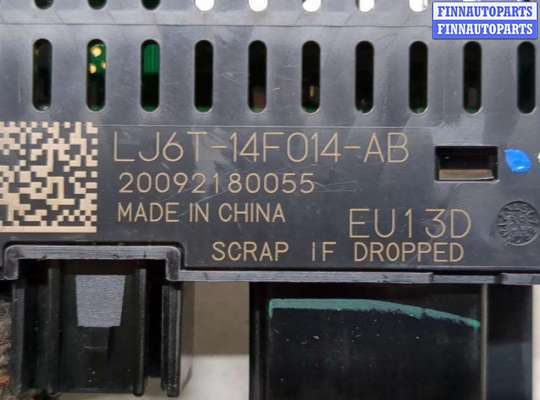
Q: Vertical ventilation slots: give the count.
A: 10